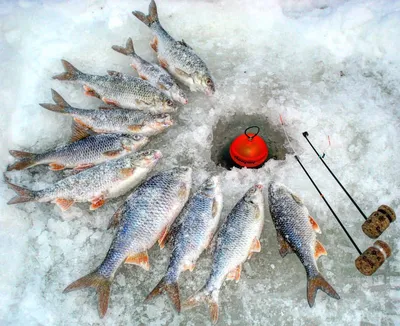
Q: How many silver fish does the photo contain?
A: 10